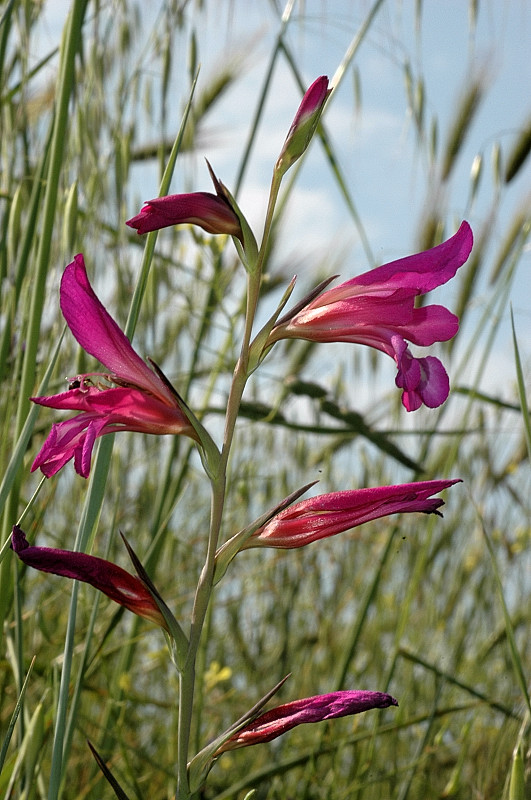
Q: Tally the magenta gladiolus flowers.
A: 7